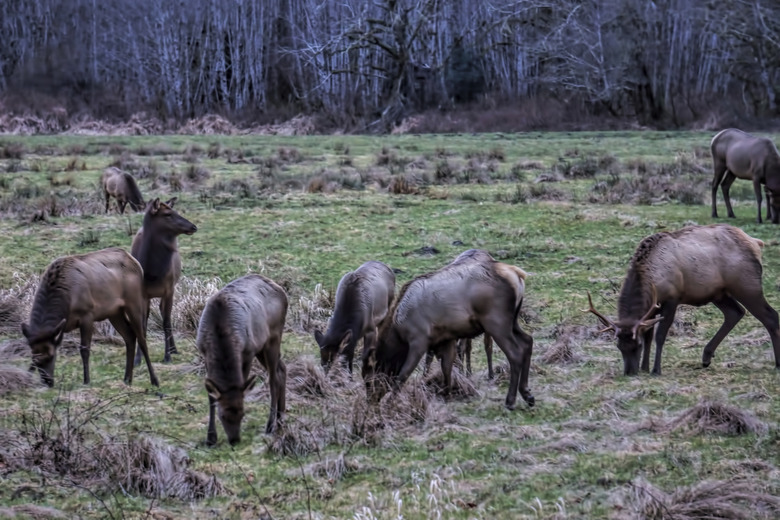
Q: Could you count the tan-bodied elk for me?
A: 9